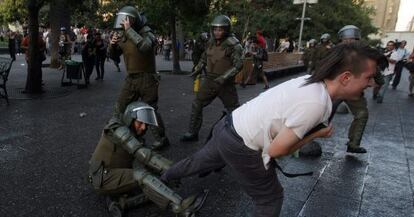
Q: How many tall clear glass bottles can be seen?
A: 0